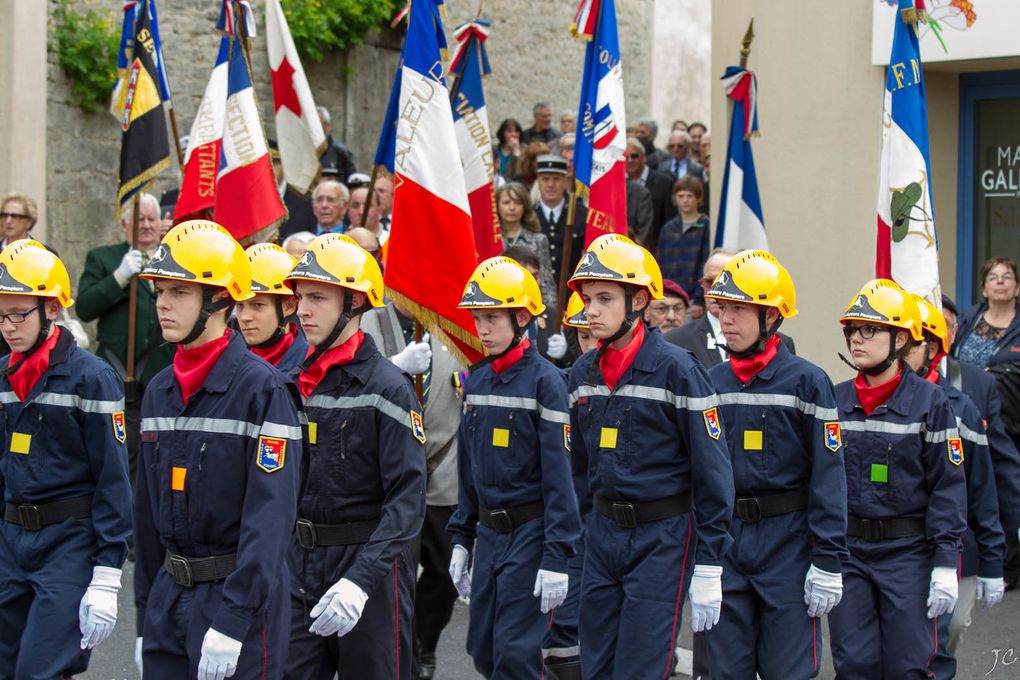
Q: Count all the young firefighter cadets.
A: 10